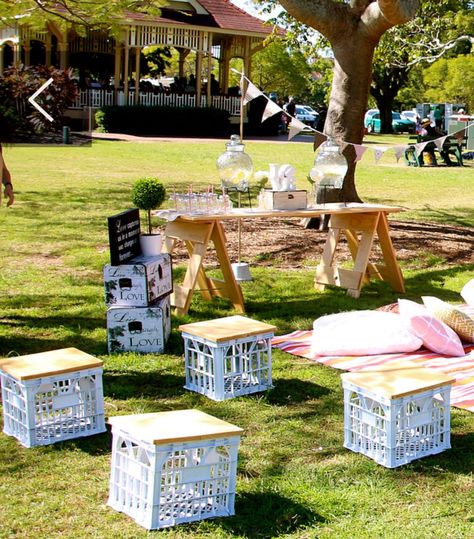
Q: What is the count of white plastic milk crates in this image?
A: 4